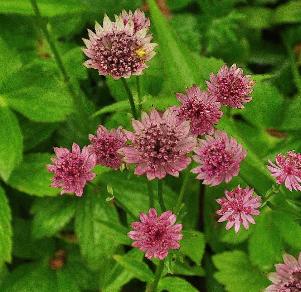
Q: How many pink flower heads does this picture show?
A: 12